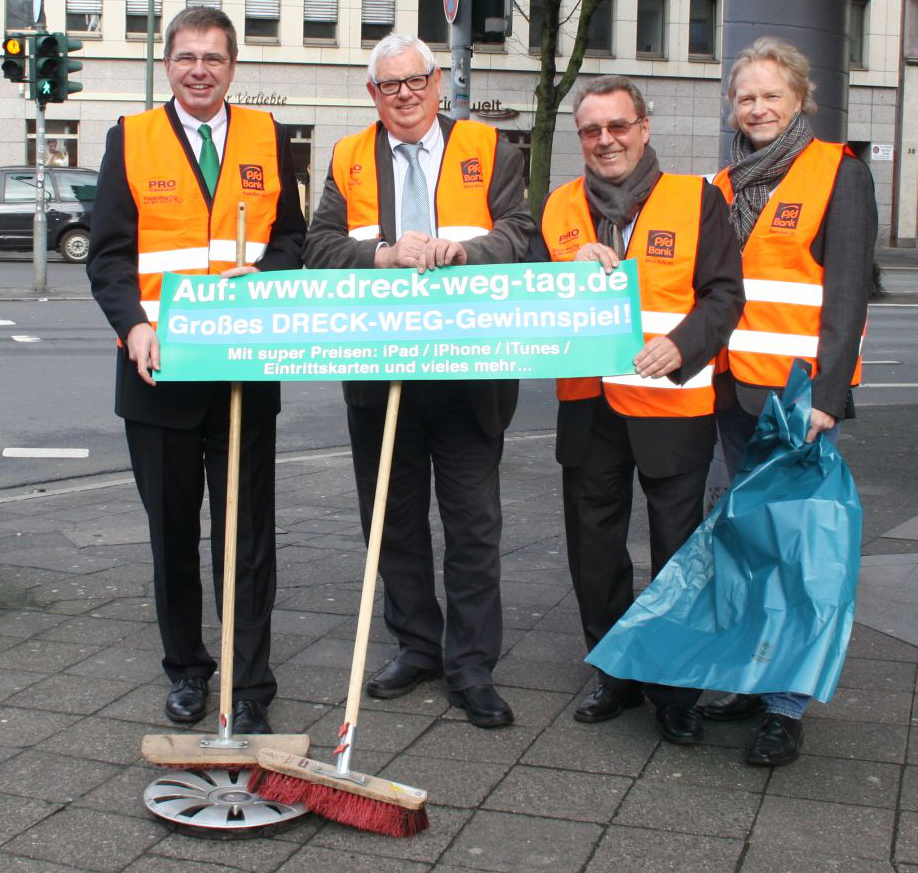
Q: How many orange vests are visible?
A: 4